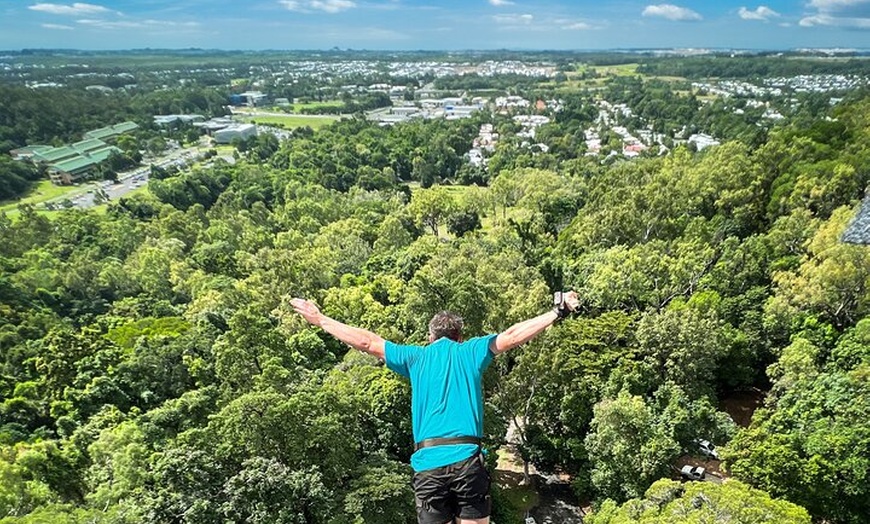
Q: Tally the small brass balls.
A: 0